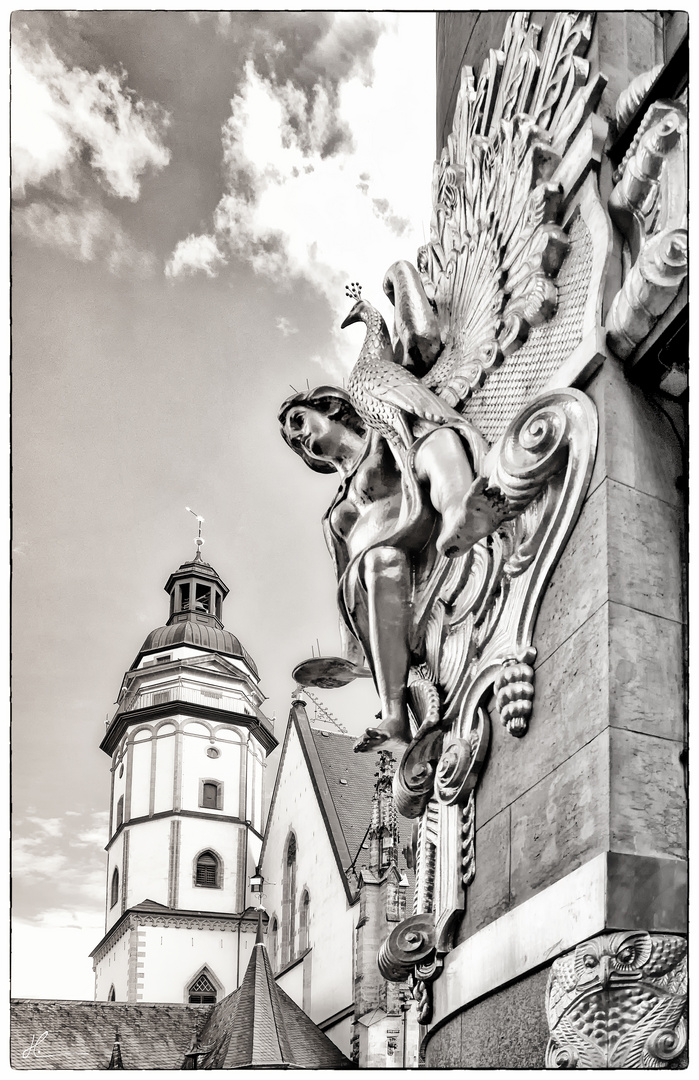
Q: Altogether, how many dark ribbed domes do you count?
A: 1